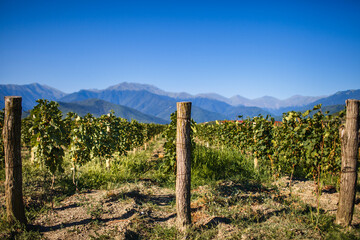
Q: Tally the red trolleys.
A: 0